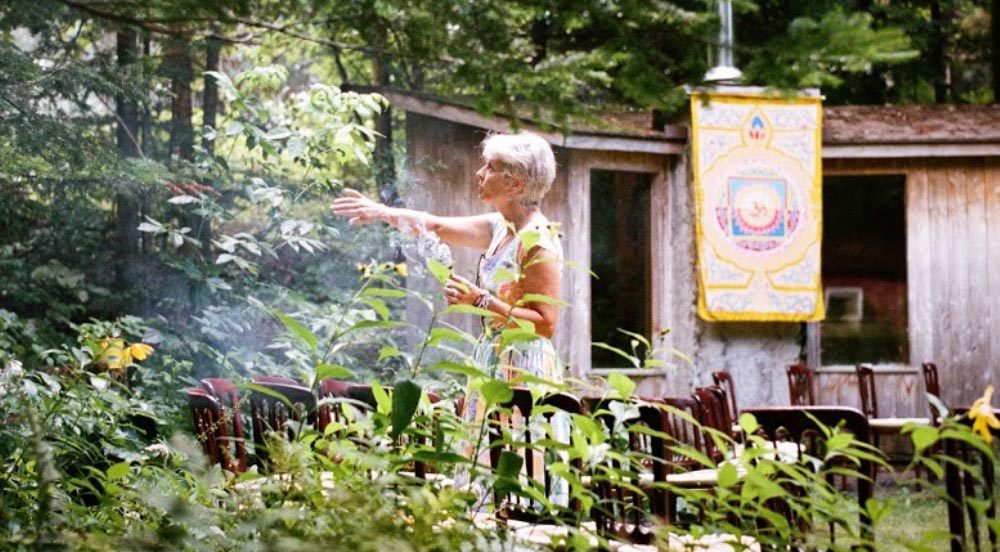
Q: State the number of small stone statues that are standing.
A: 0